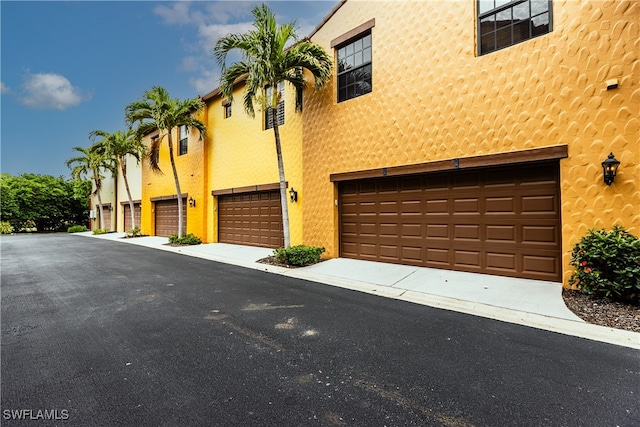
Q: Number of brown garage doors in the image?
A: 5